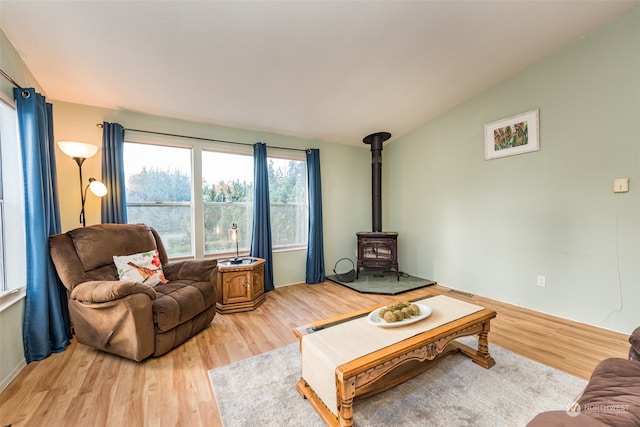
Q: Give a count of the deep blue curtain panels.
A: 4